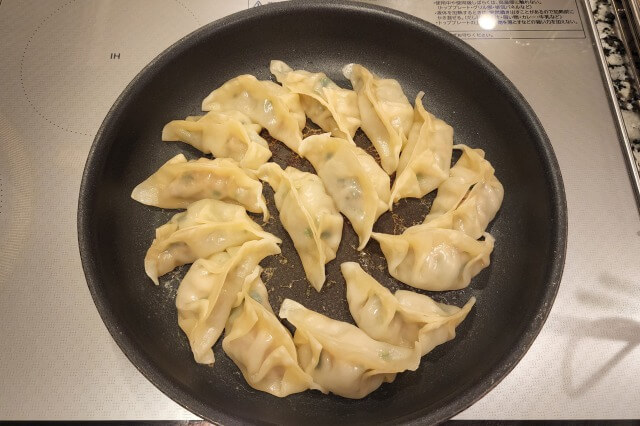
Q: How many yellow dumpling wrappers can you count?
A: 15